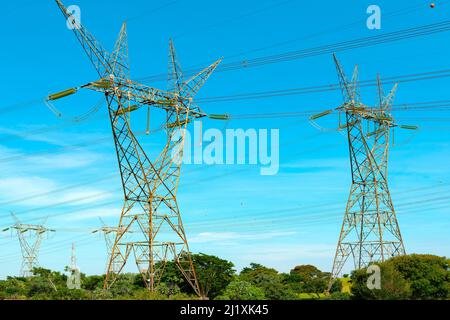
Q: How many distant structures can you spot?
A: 3